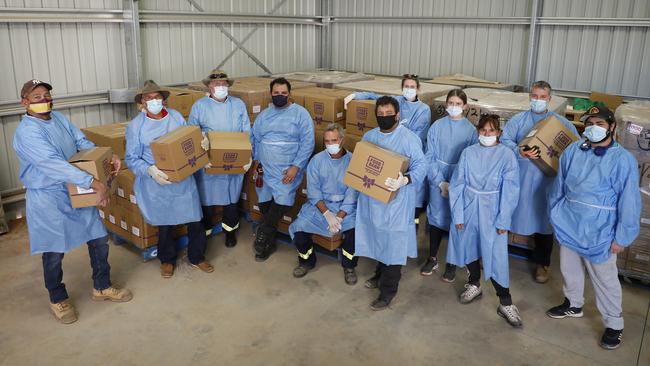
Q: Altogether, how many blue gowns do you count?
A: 11